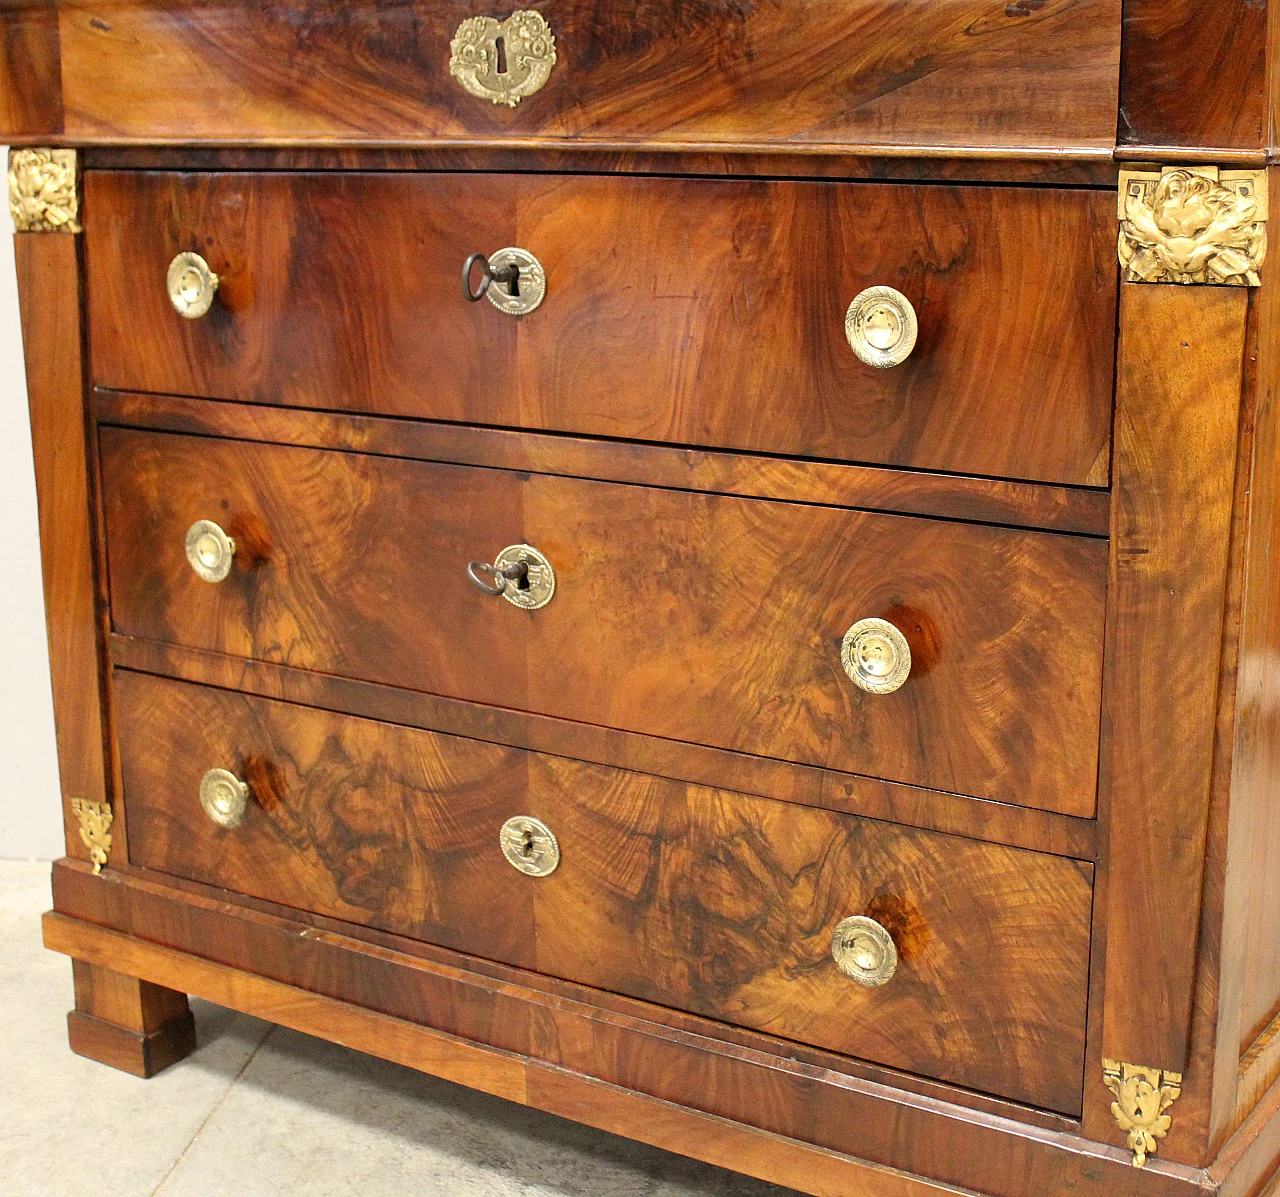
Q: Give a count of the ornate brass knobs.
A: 6